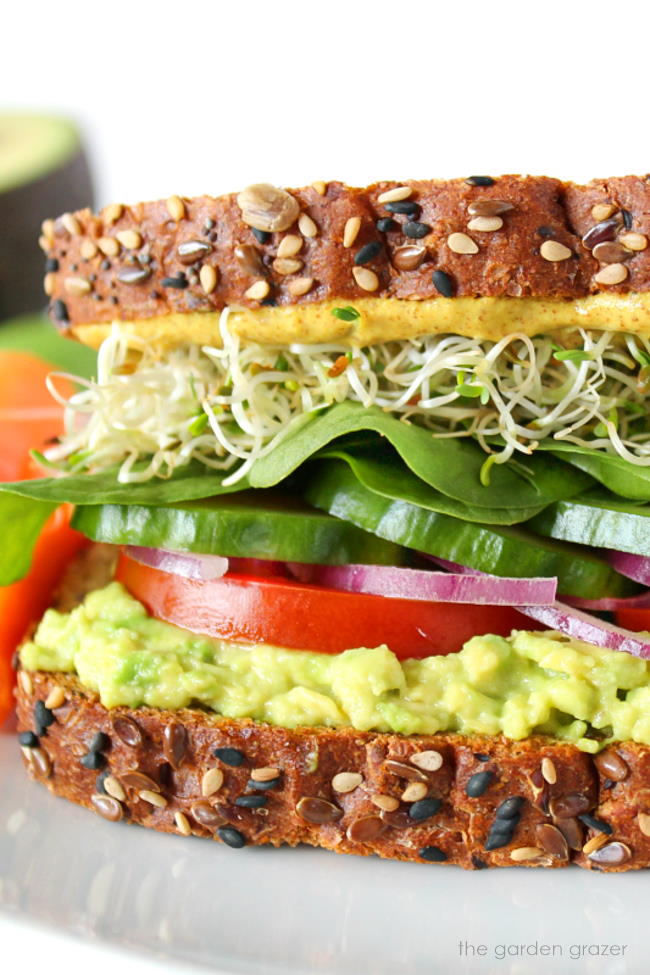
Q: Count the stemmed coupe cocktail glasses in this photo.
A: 0